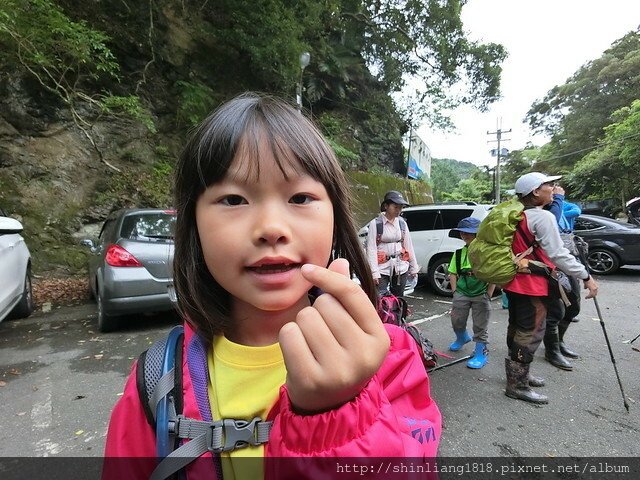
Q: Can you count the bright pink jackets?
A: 1